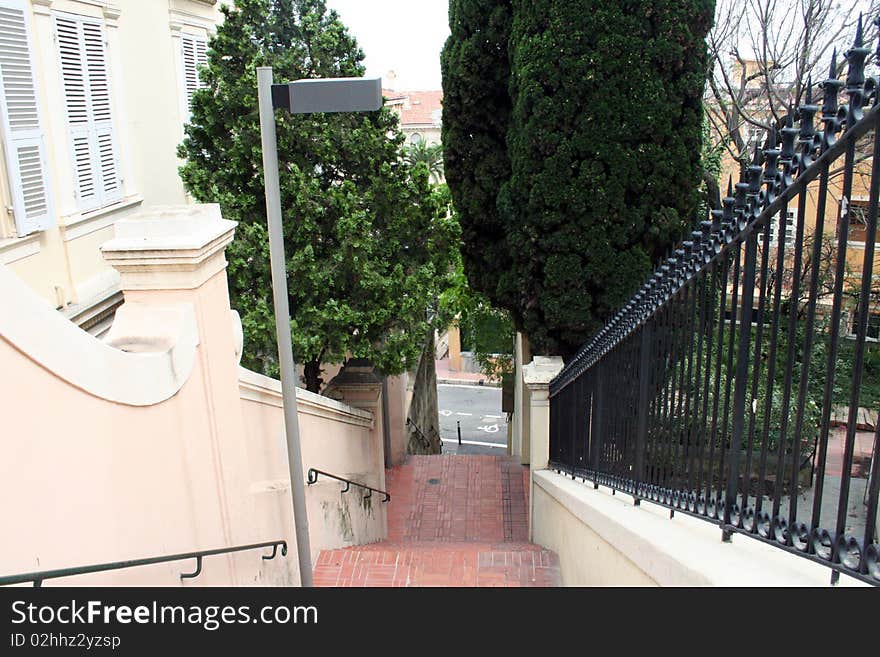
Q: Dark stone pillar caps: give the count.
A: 1